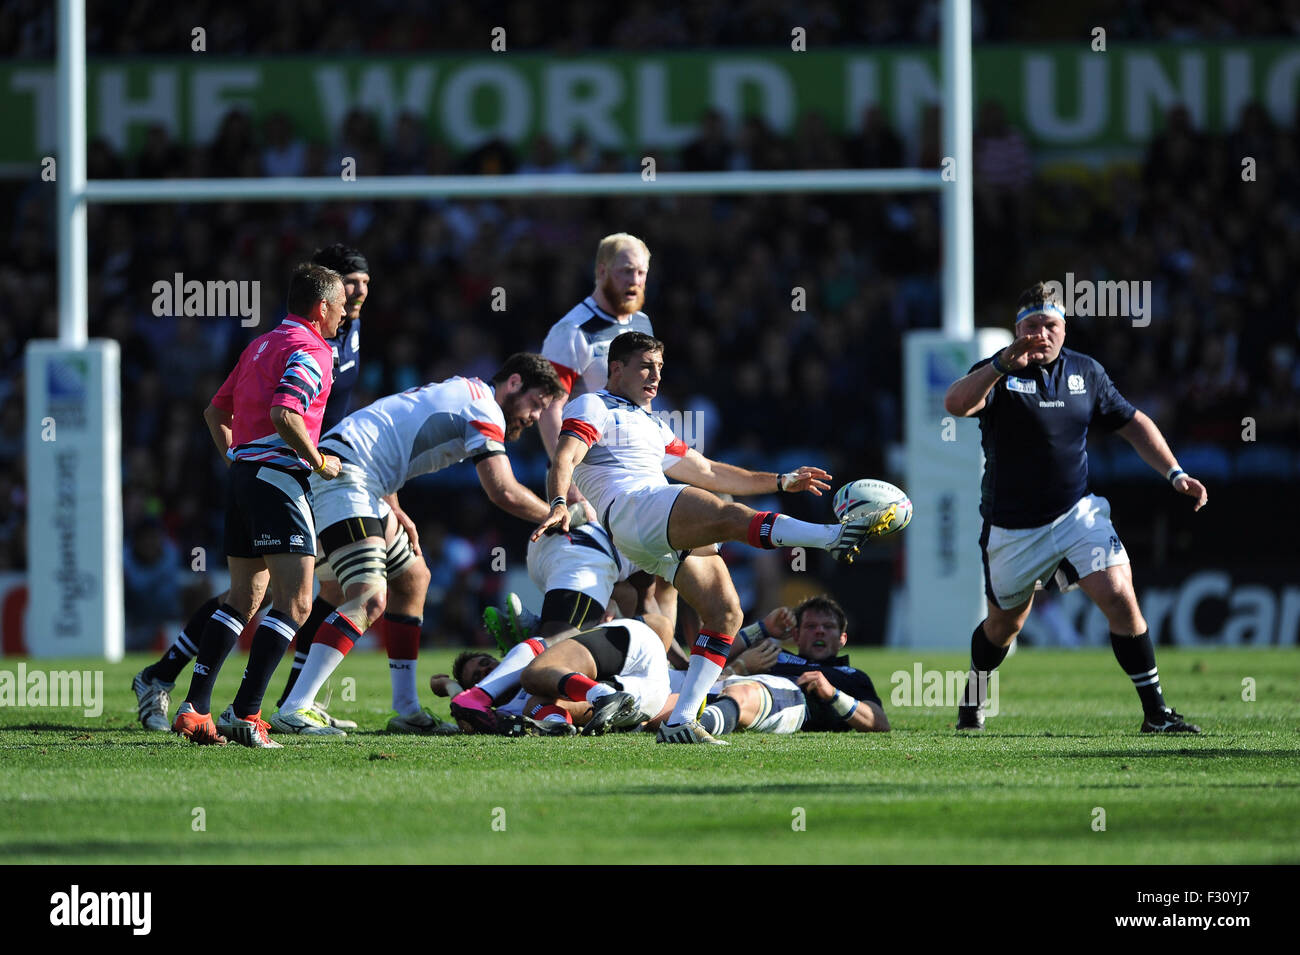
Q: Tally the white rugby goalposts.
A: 2